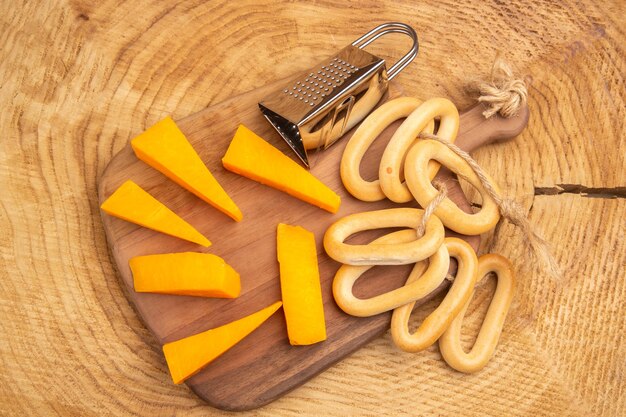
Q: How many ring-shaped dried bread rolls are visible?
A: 7